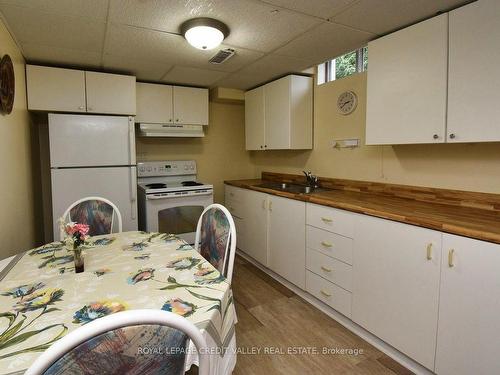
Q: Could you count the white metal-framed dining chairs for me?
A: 3